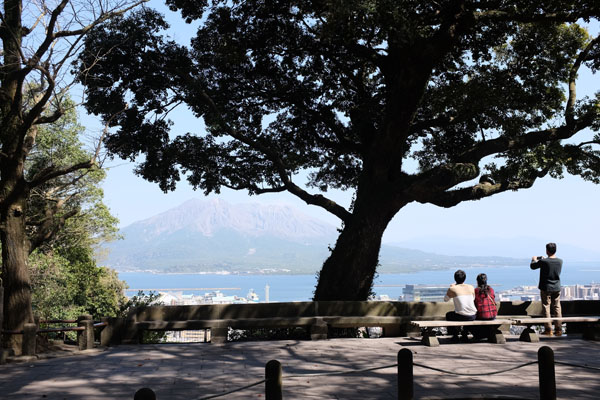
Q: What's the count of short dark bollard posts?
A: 4